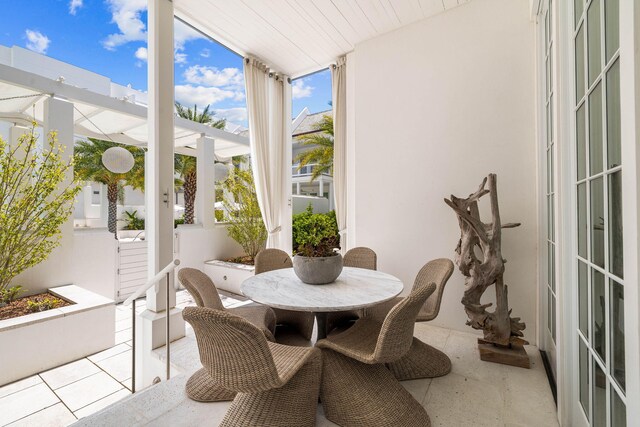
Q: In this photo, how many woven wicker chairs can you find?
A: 6